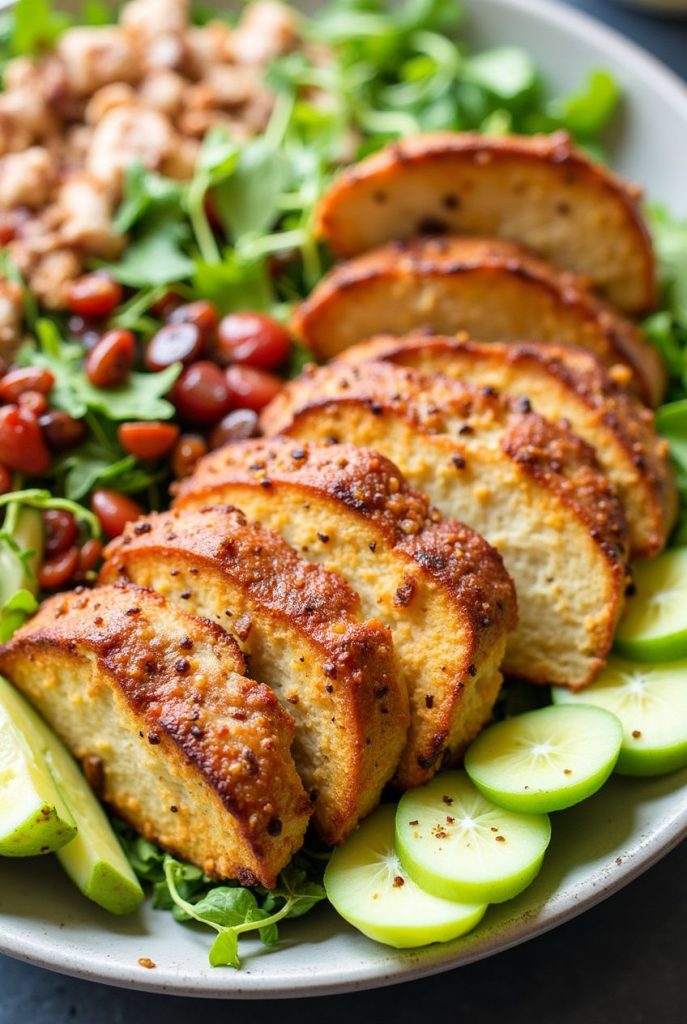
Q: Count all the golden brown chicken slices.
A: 7